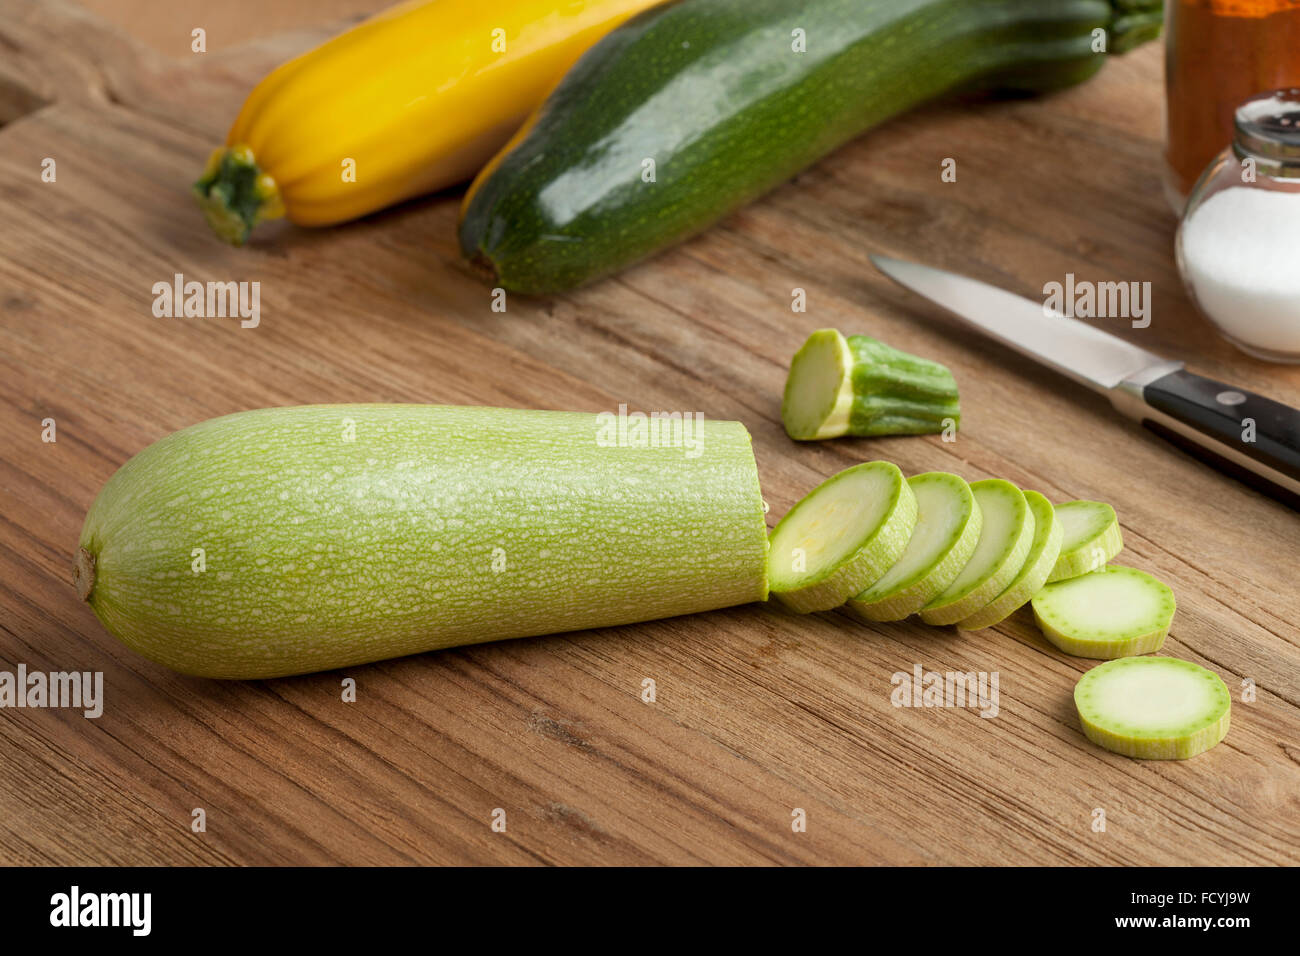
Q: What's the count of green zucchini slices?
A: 7